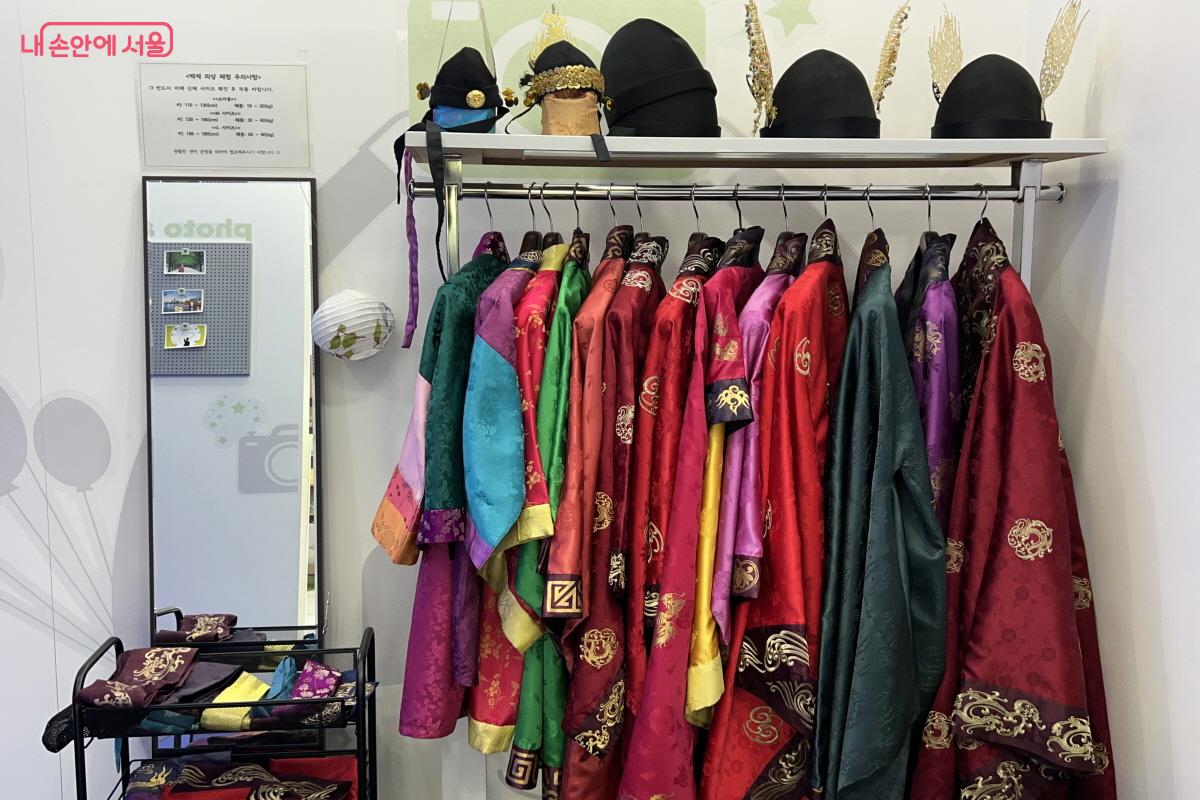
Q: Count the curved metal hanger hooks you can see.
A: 13